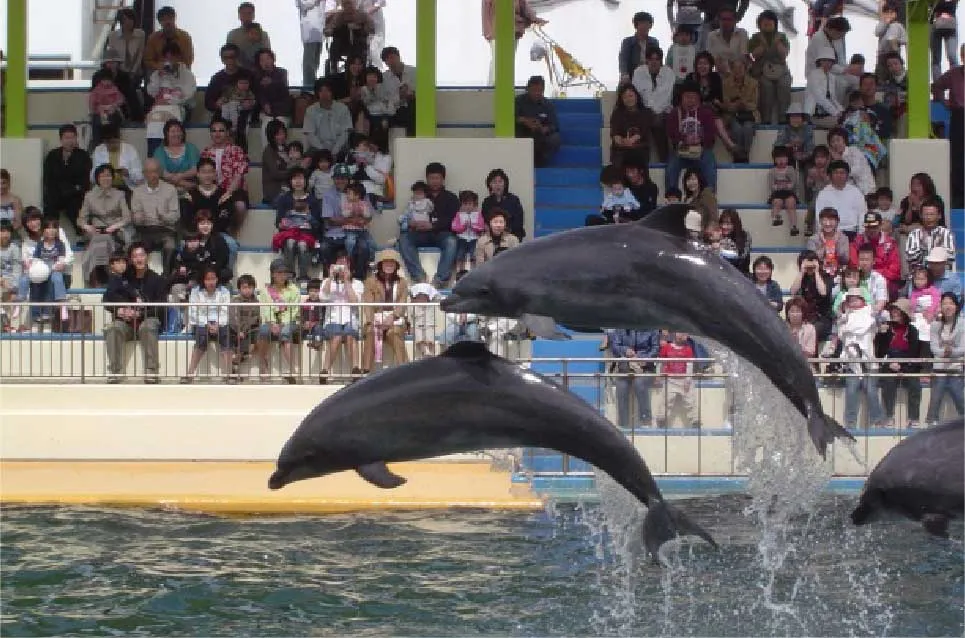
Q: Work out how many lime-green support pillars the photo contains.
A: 4